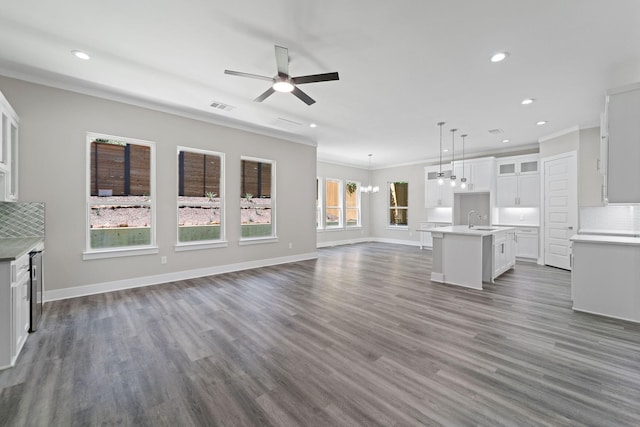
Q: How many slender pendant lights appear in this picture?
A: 3